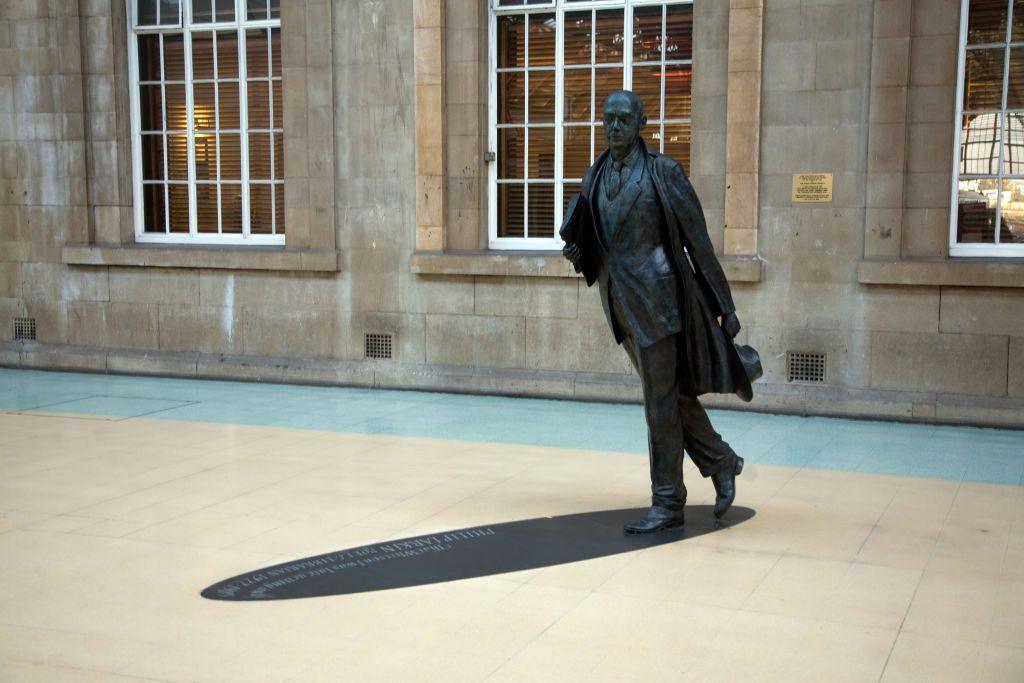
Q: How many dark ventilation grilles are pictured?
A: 3